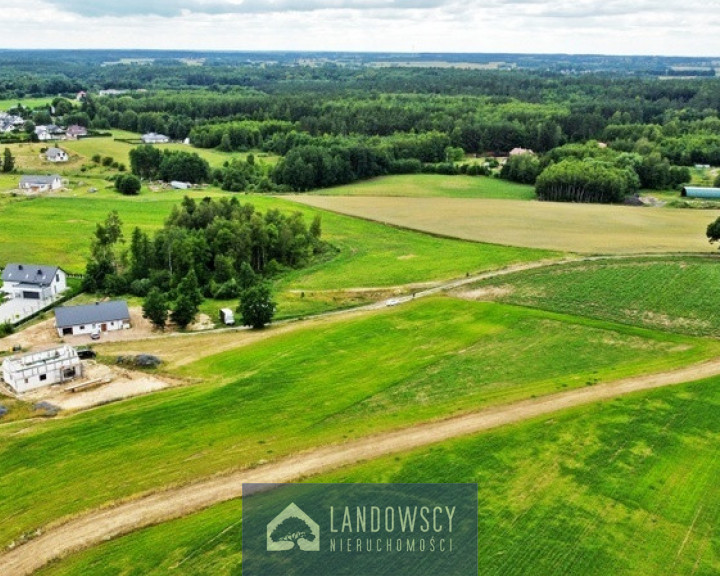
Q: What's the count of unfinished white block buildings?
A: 1